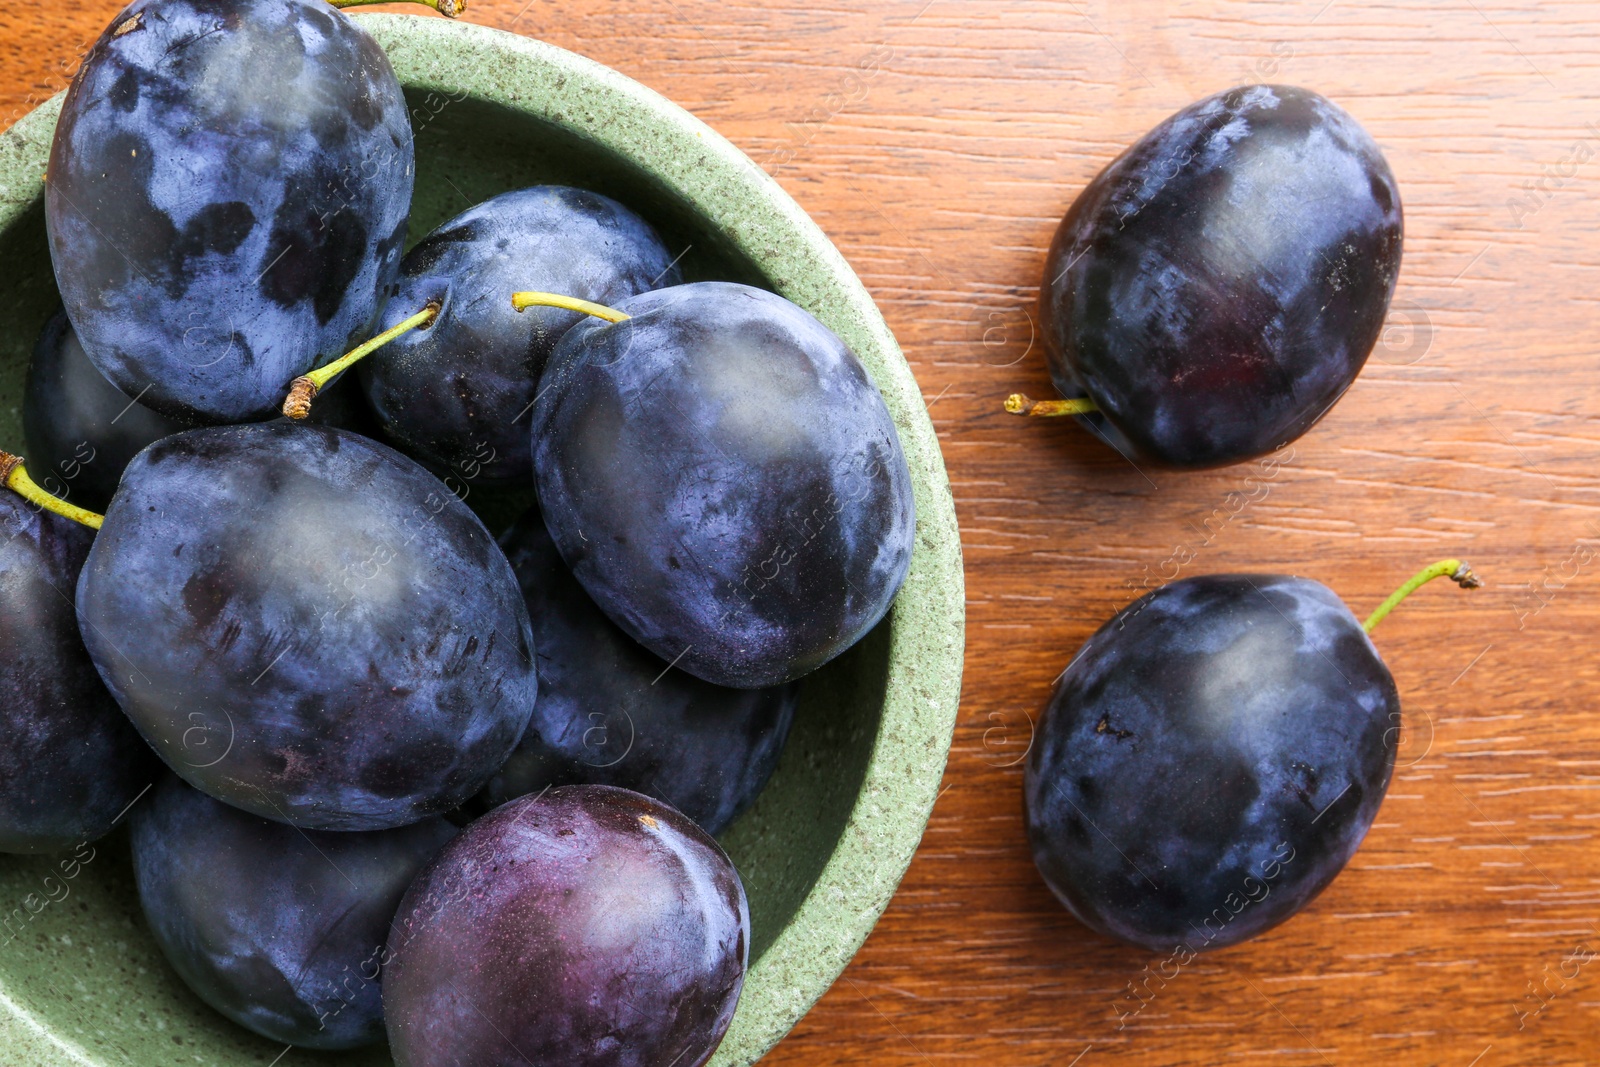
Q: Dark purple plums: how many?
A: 11